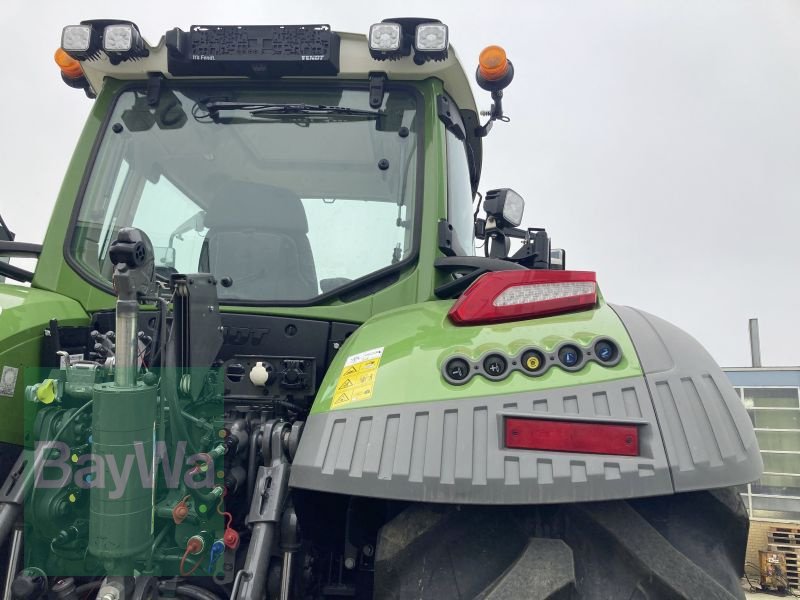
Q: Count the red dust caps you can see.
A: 3